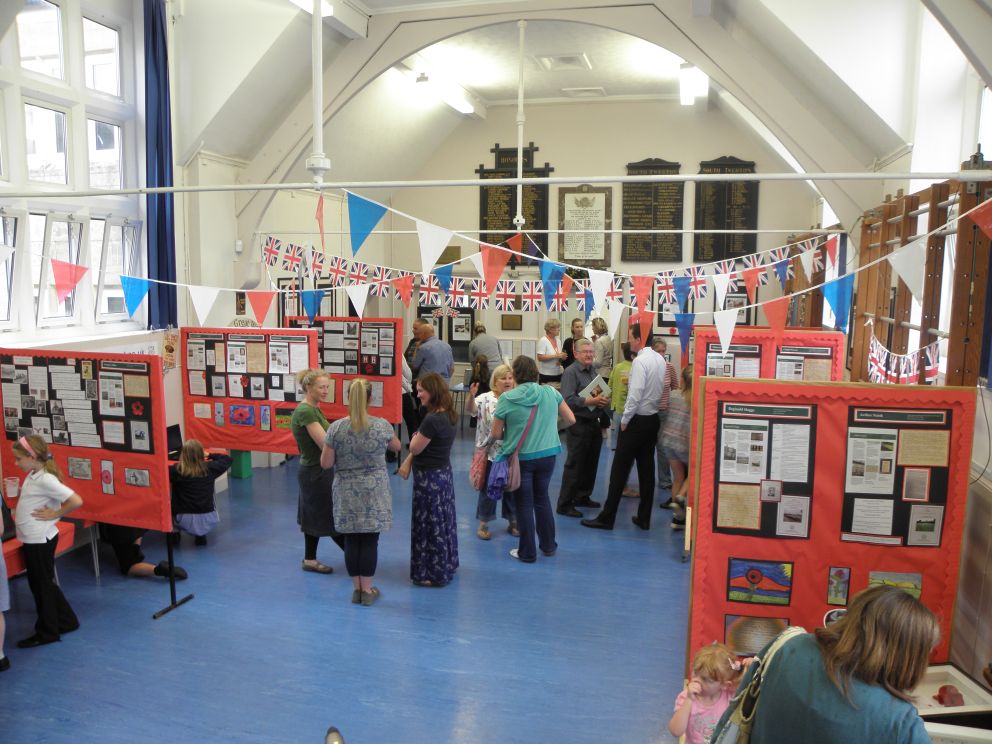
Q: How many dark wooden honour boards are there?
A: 3